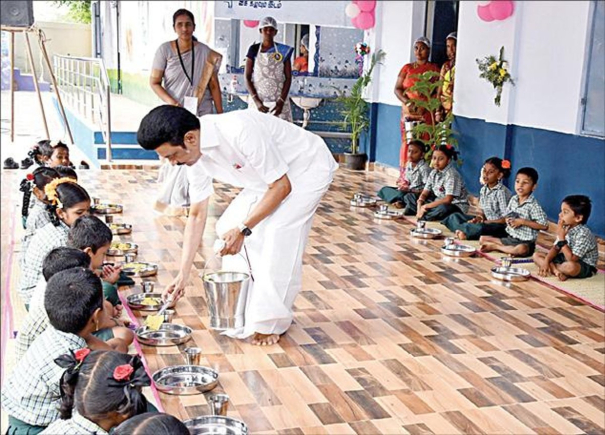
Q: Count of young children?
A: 15